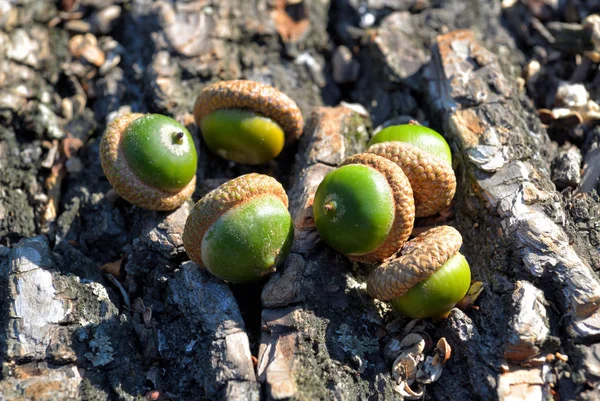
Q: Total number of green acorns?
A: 6